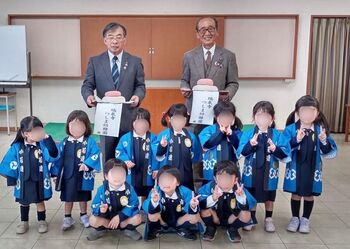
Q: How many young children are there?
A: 10